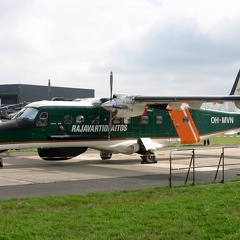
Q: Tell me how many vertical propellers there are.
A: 2